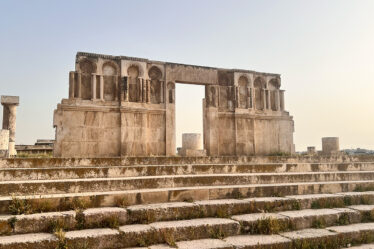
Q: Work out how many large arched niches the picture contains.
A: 7